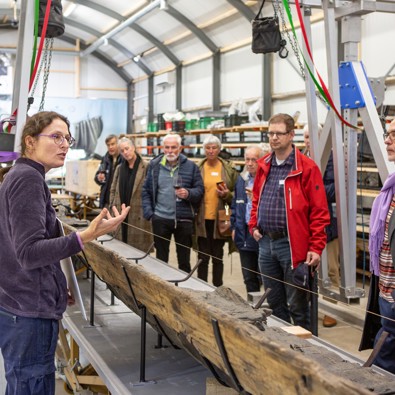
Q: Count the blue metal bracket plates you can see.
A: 1